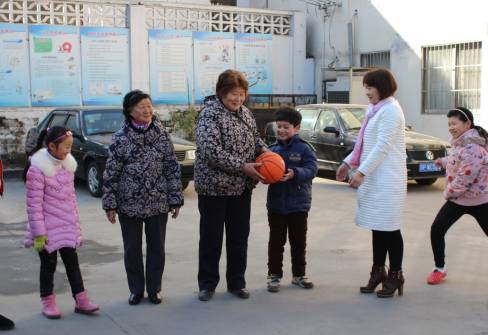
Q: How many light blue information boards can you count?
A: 6